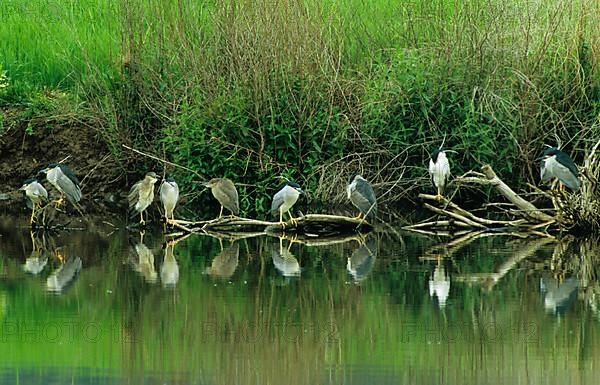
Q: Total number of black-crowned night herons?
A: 9